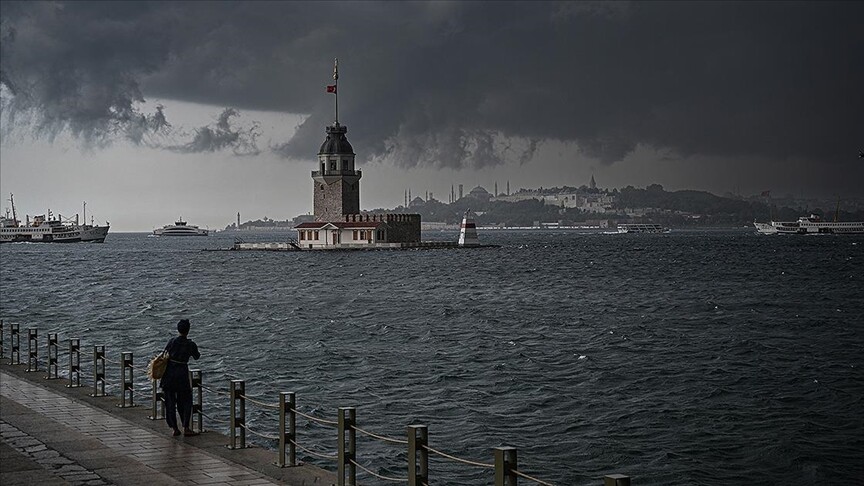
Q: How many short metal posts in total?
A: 15